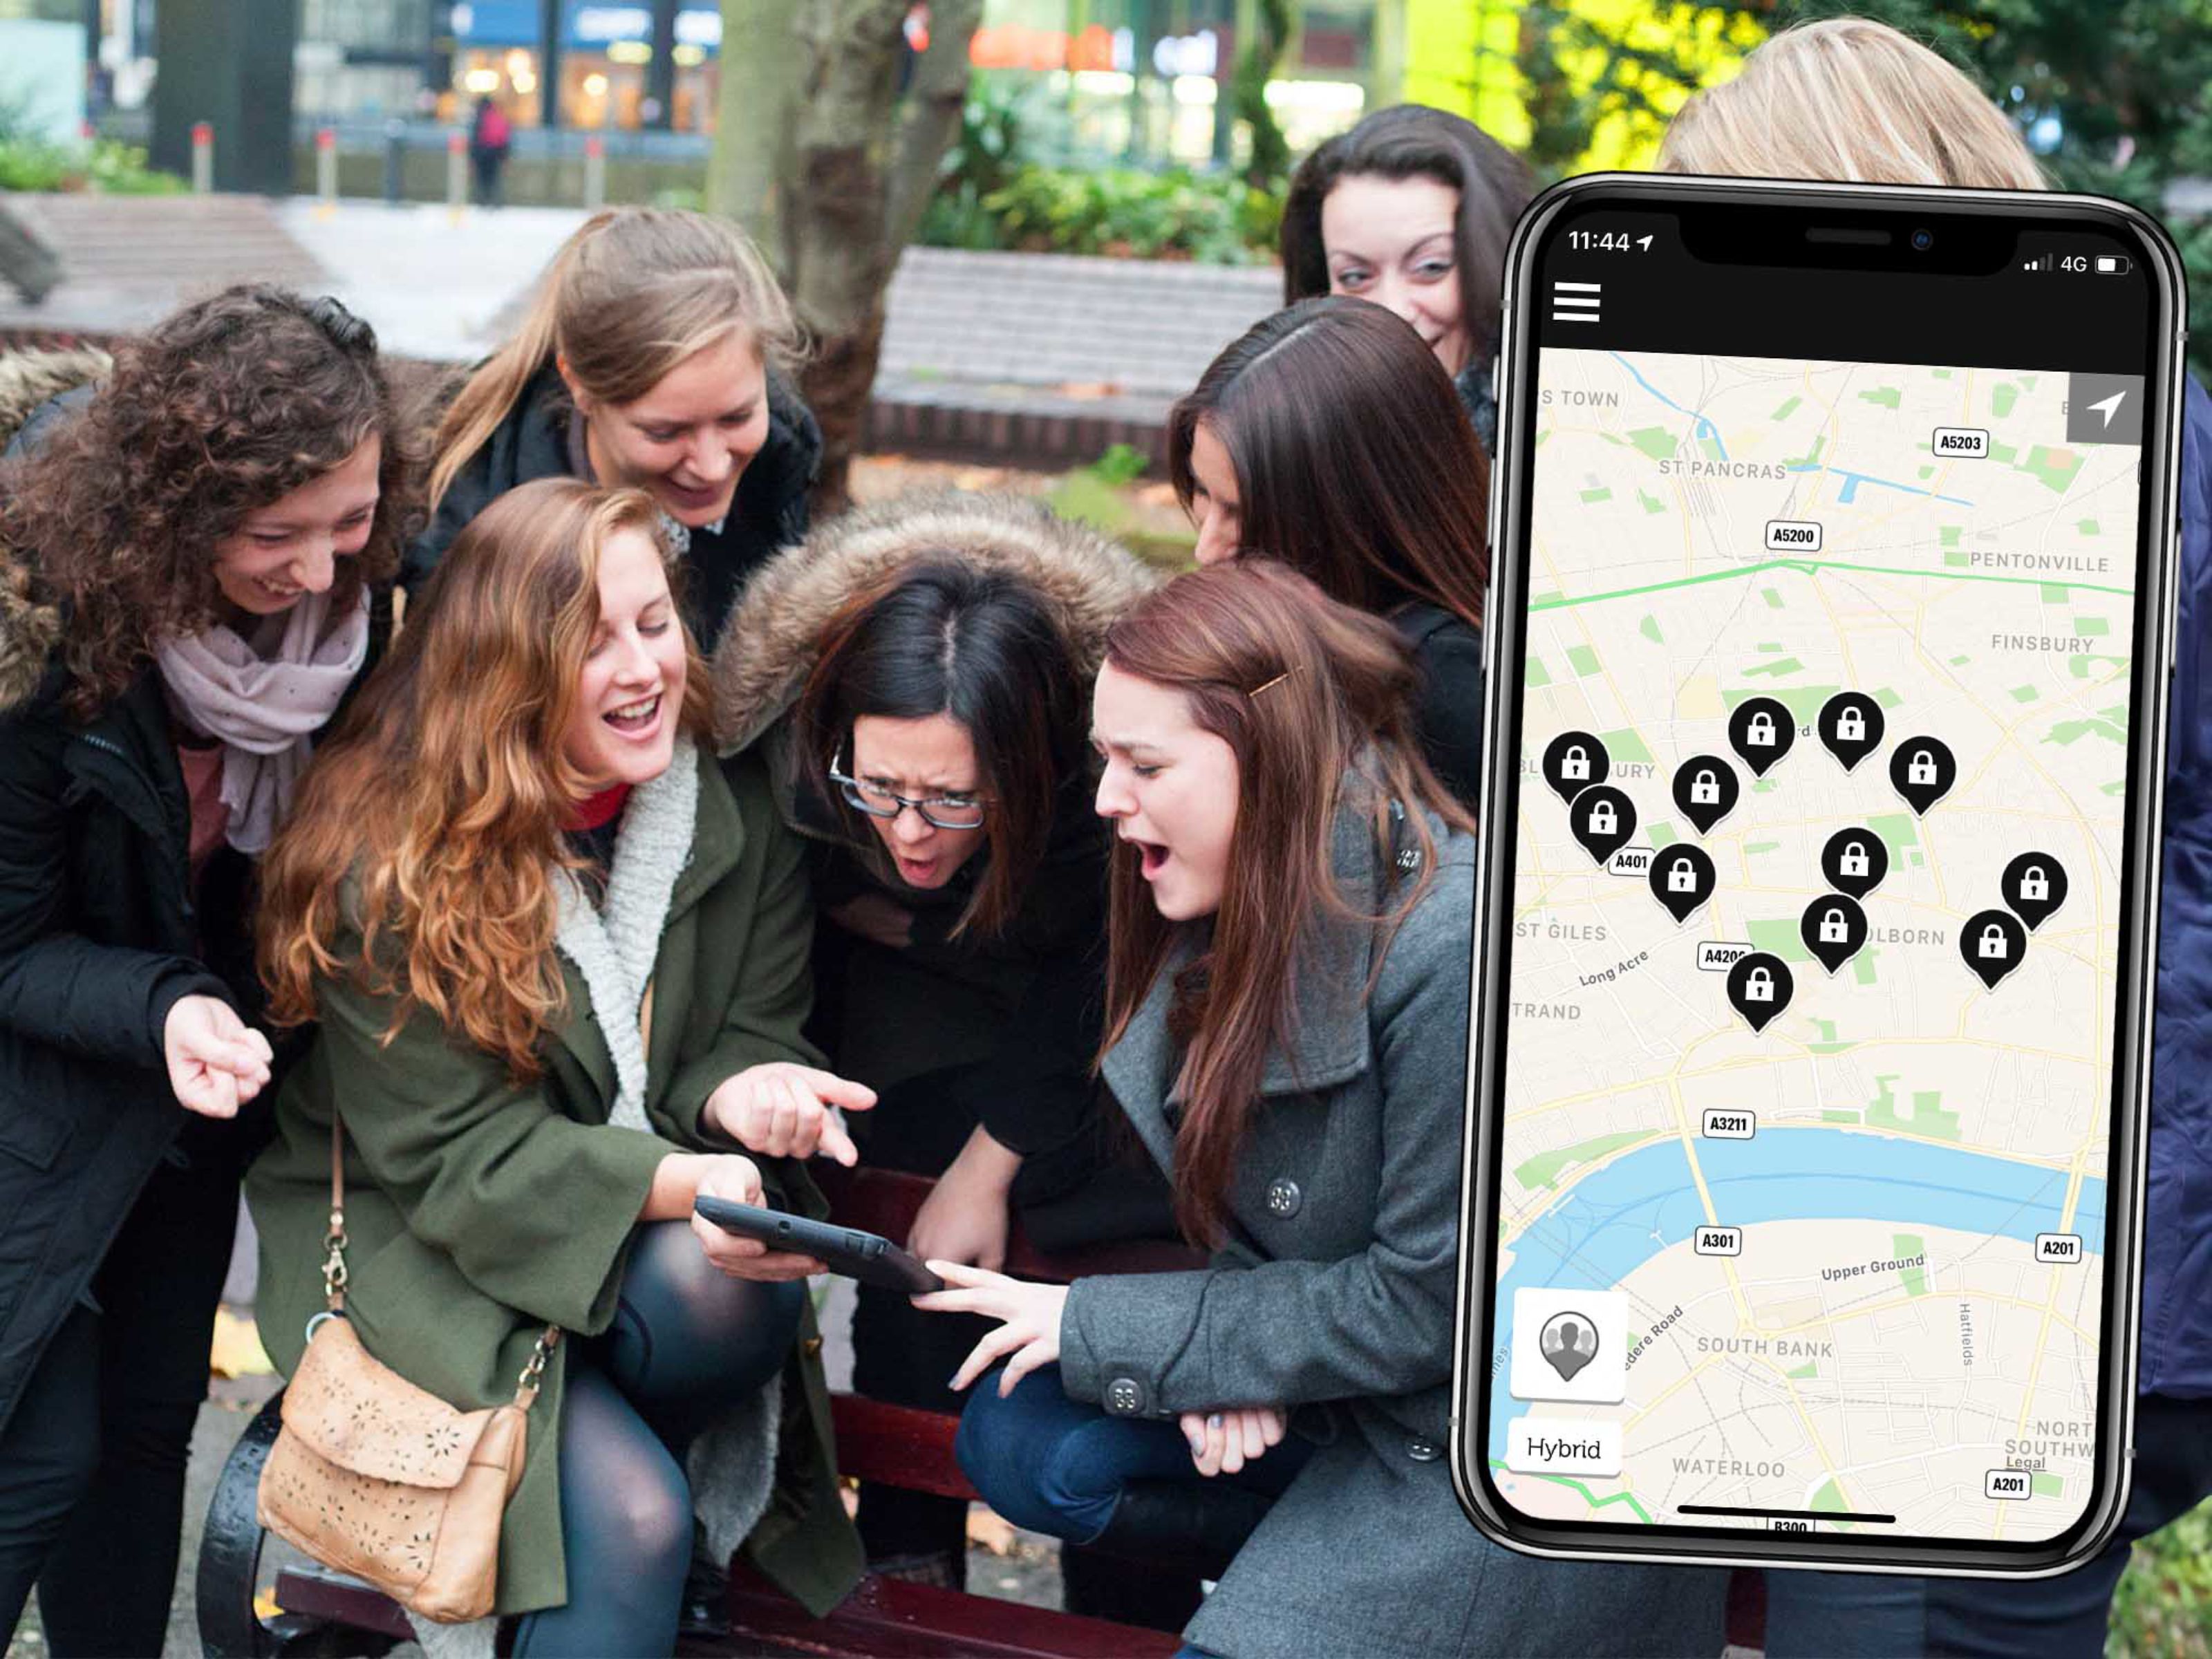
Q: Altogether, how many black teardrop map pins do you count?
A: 12